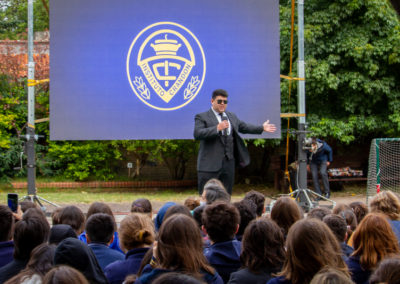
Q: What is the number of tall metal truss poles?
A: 2